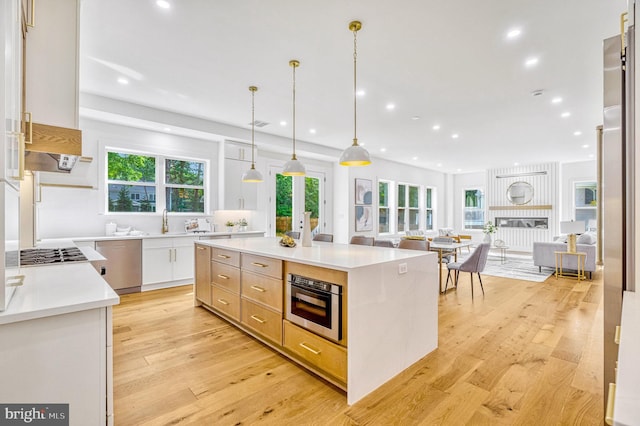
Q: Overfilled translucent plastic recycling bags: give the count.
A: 0